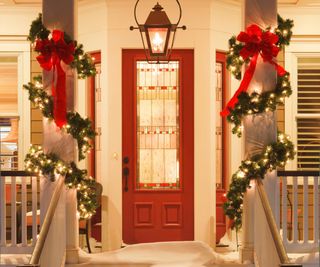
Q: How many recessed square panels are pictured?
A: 2